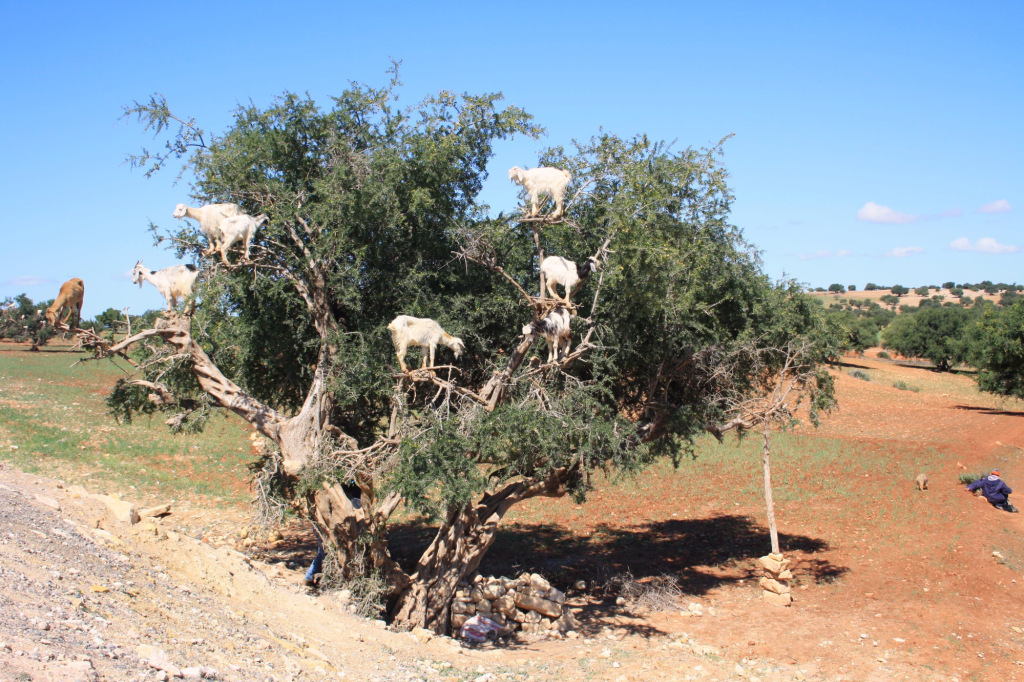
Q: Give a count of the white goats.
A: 7